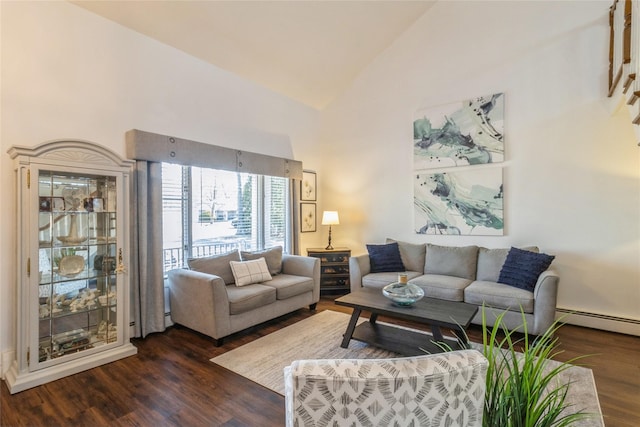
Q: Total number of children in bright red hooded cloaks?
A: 0